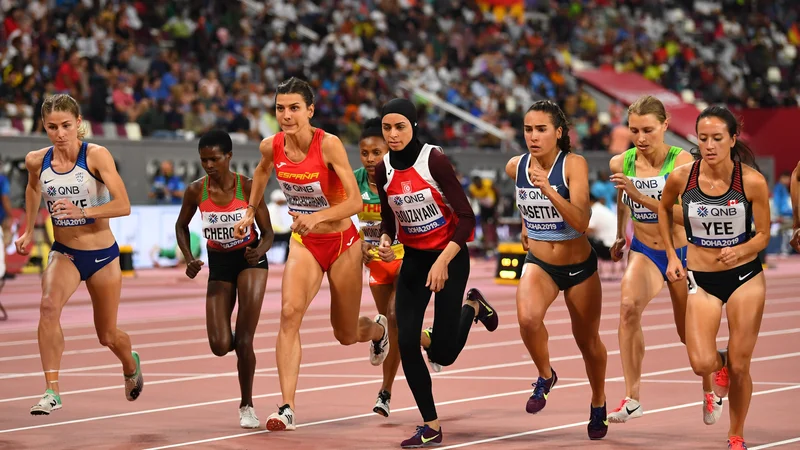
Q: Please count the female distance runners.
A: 8